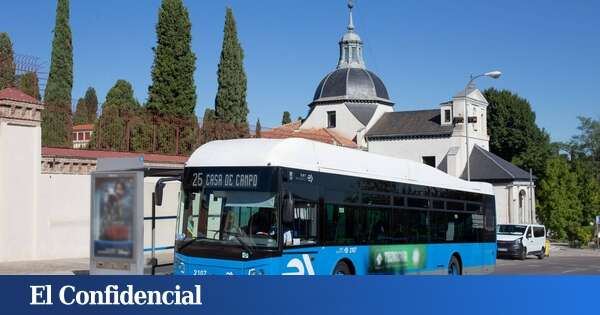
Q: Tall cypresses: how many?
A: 3